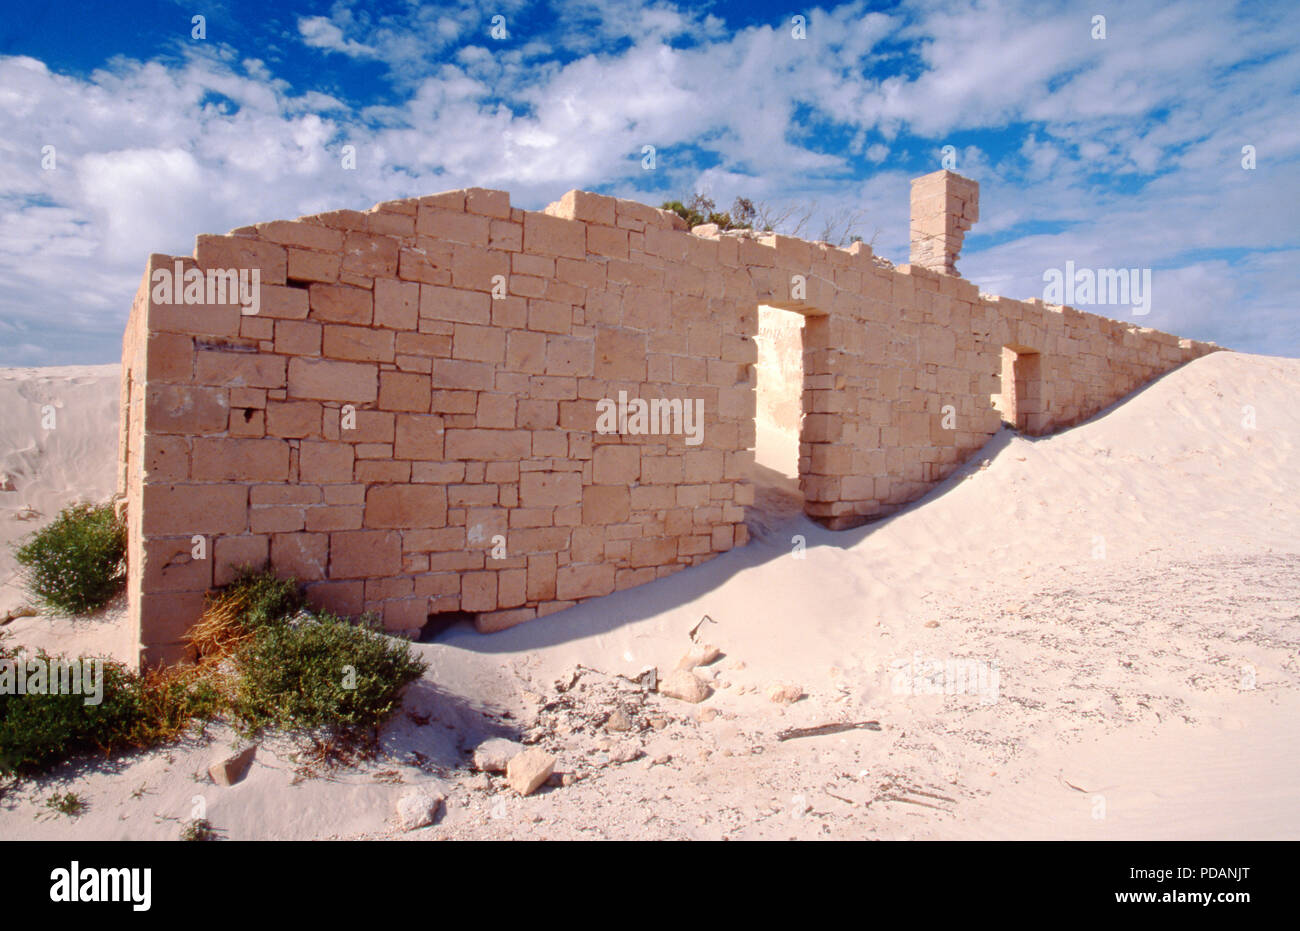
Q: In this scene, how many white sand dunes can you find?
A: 2